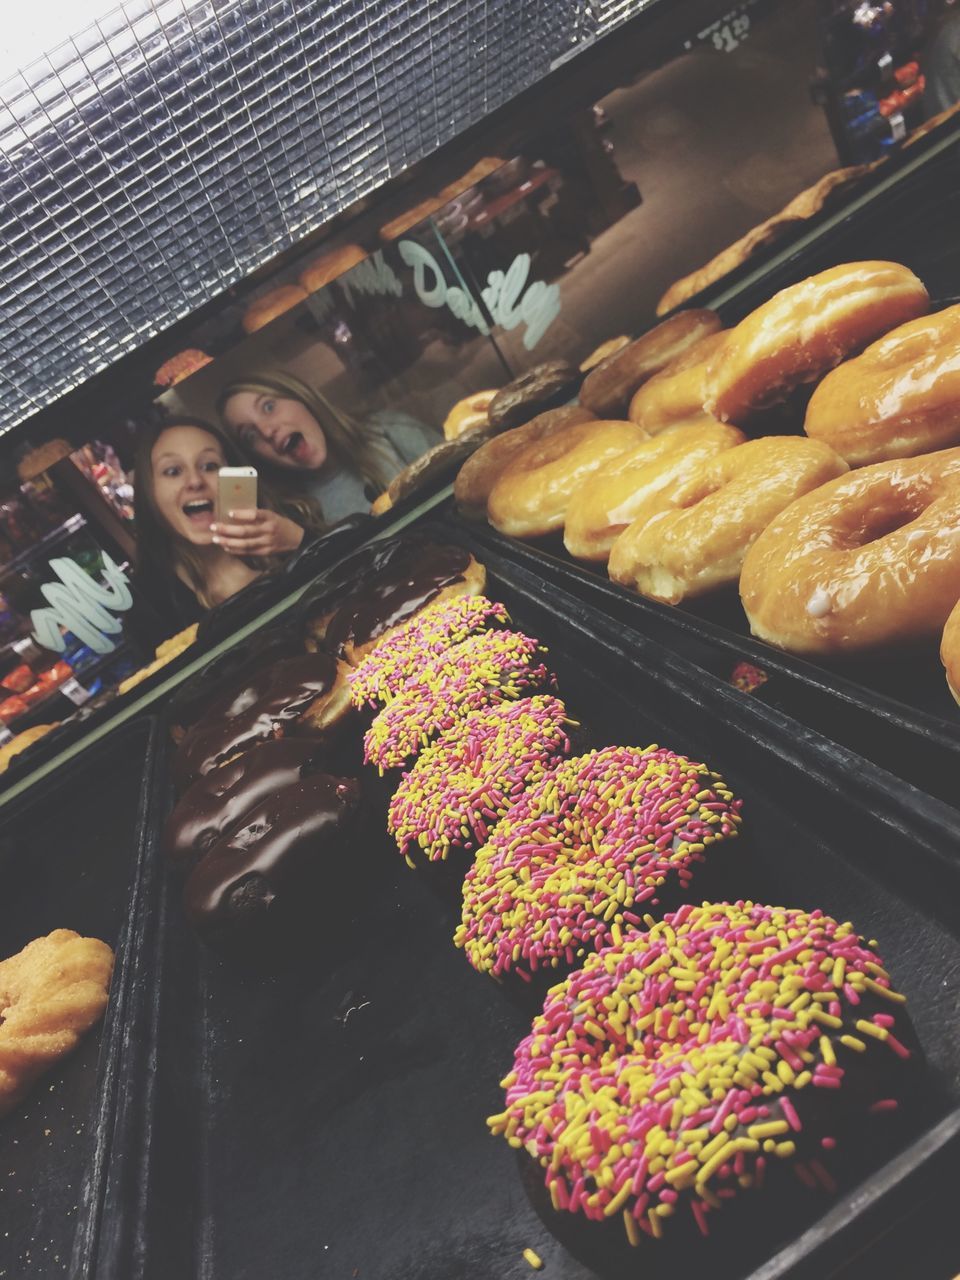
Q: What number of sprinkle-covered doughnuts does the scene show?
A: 5